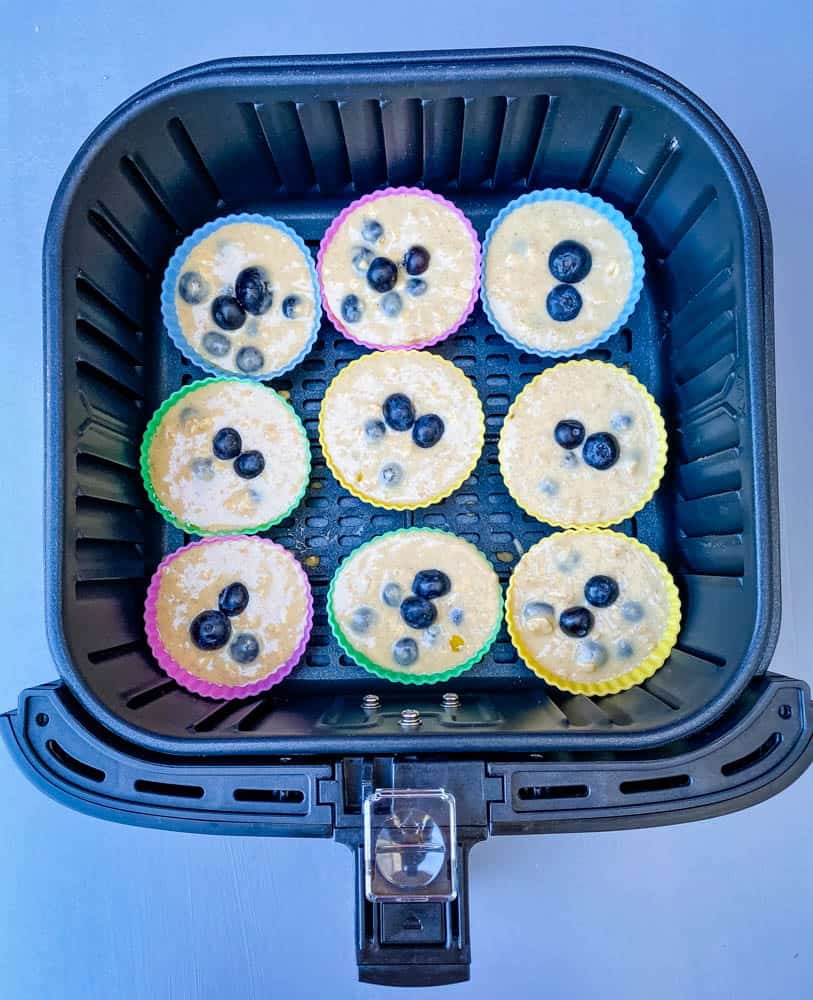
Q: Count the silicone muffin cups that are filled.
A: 9